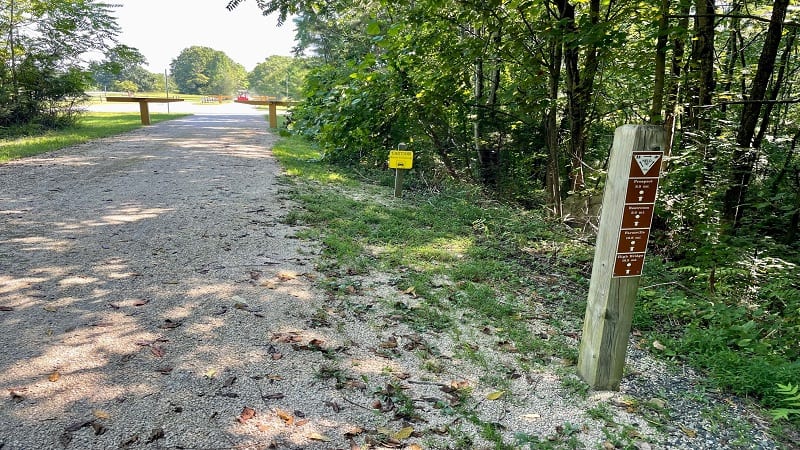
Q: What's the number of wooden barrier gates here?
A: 2